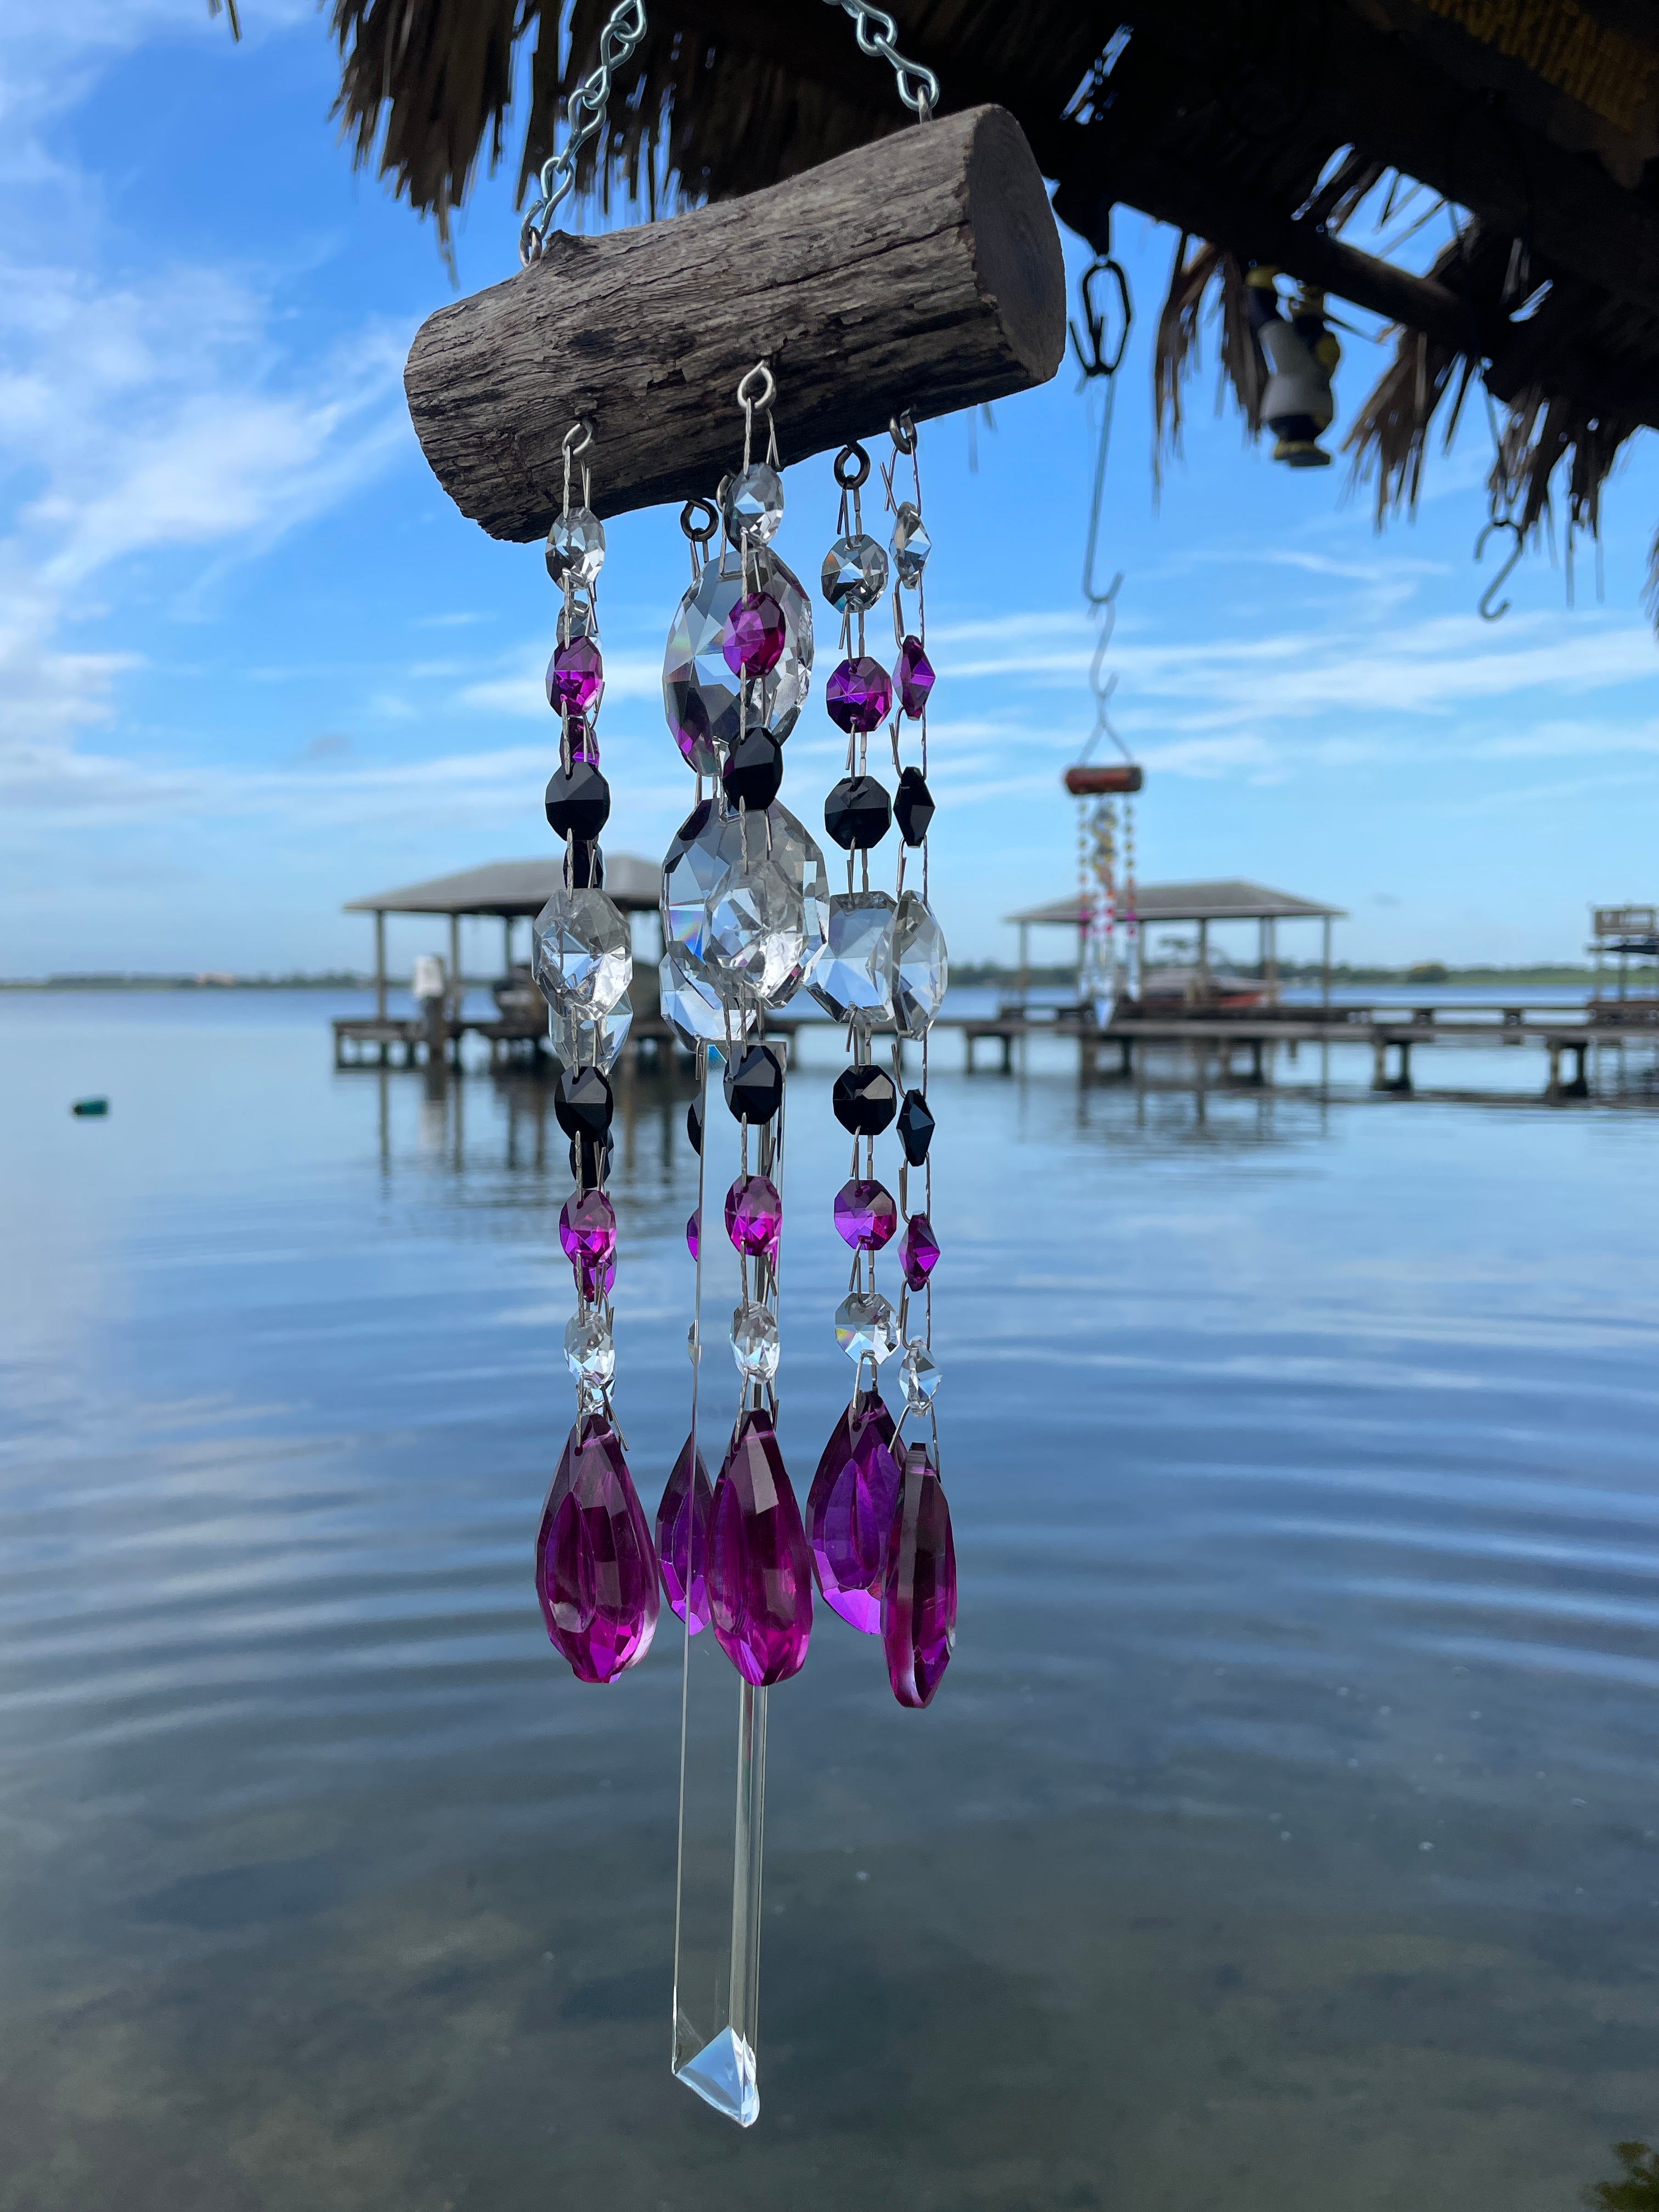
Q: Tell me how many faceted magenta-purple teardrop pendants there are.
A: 5